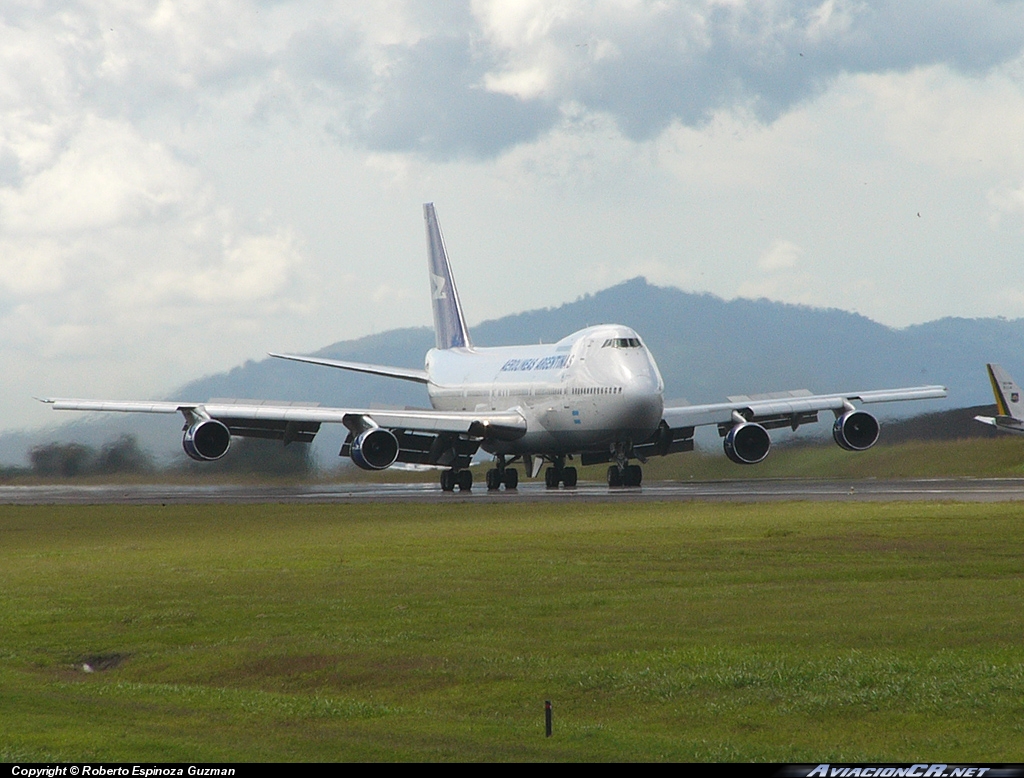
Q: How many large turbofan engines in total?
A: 4